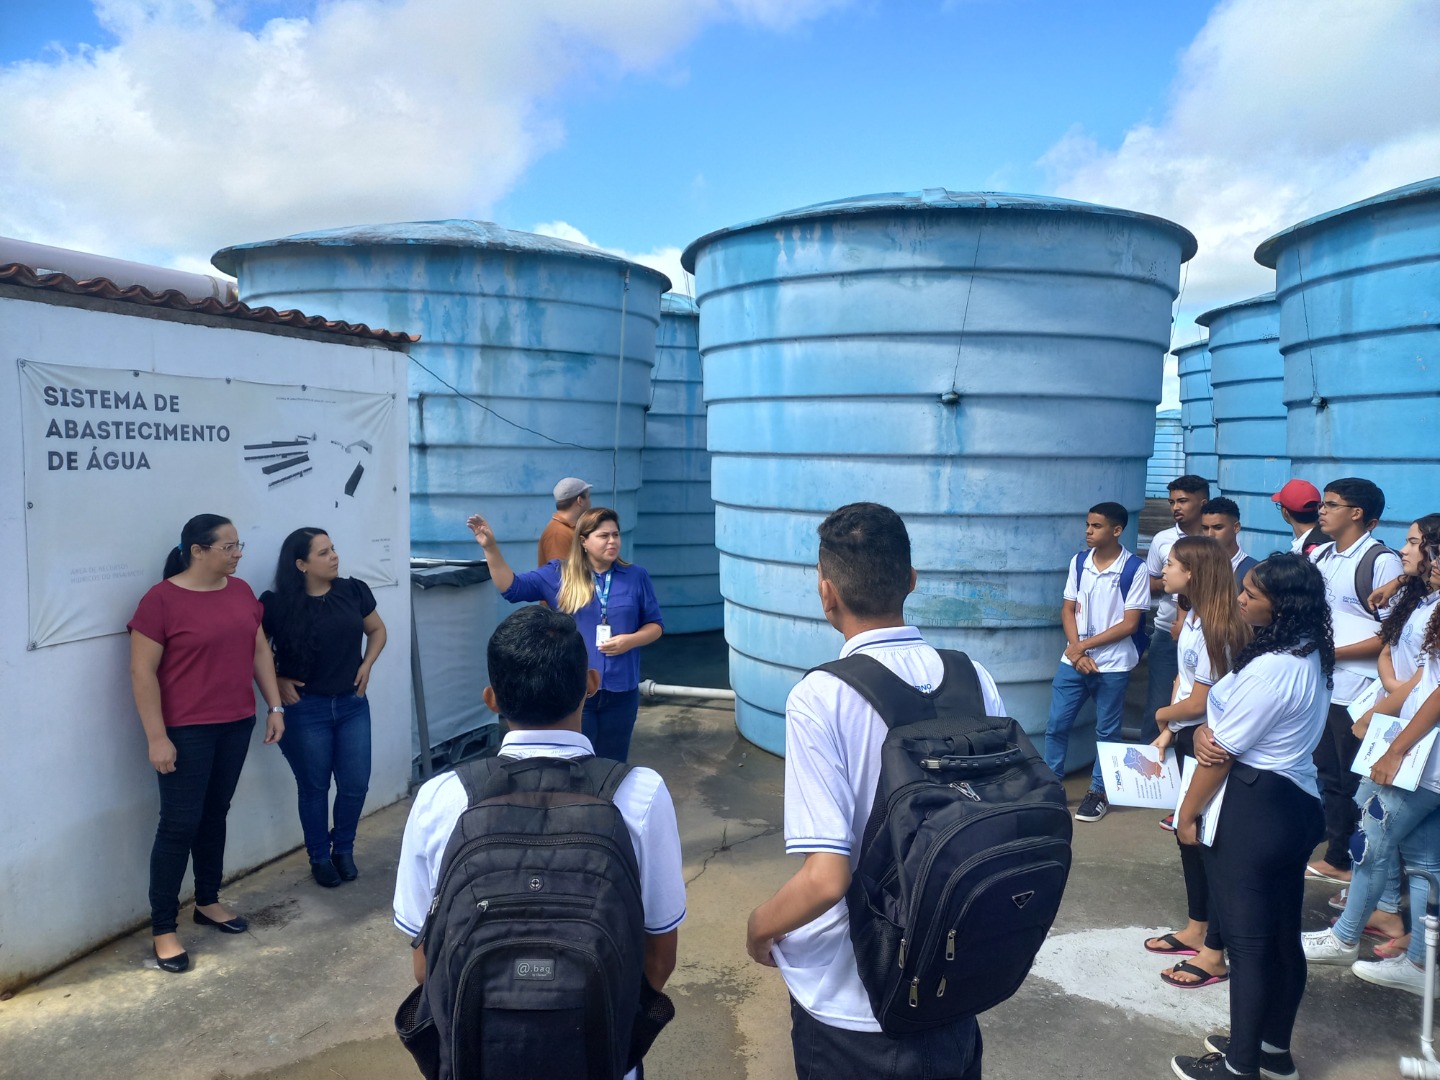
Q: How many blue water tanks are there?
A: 7